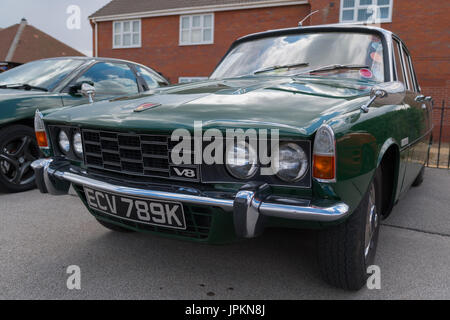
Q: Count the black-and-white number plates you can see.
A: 1